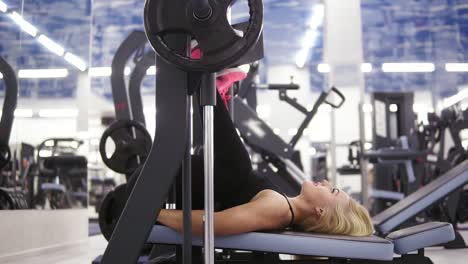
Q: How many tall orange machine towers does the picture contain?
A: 0